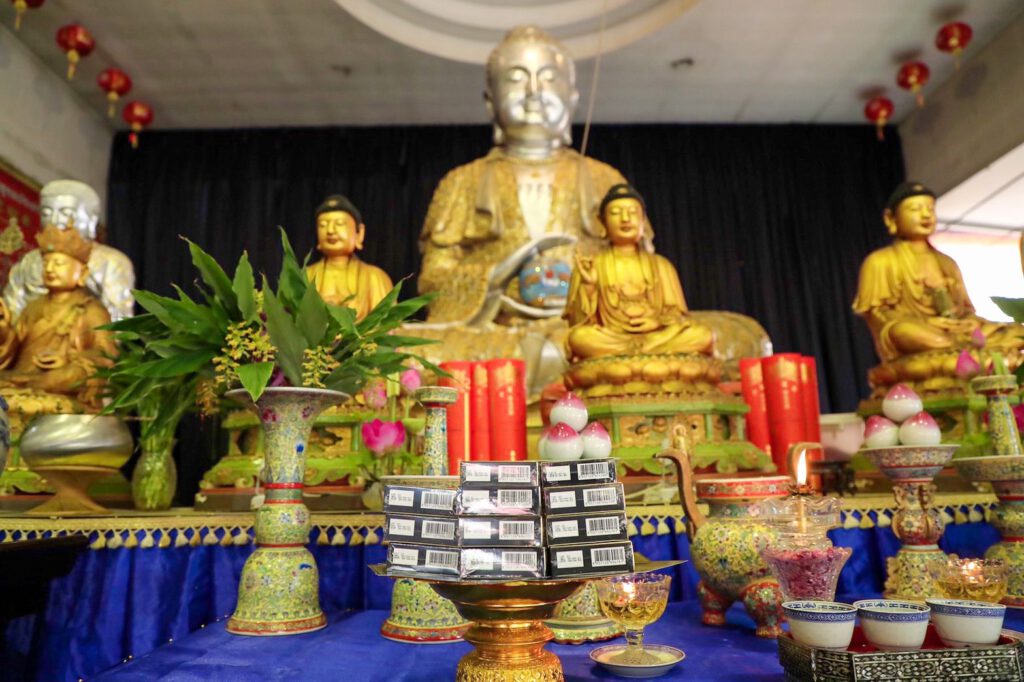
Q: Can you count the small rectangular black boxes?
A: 11